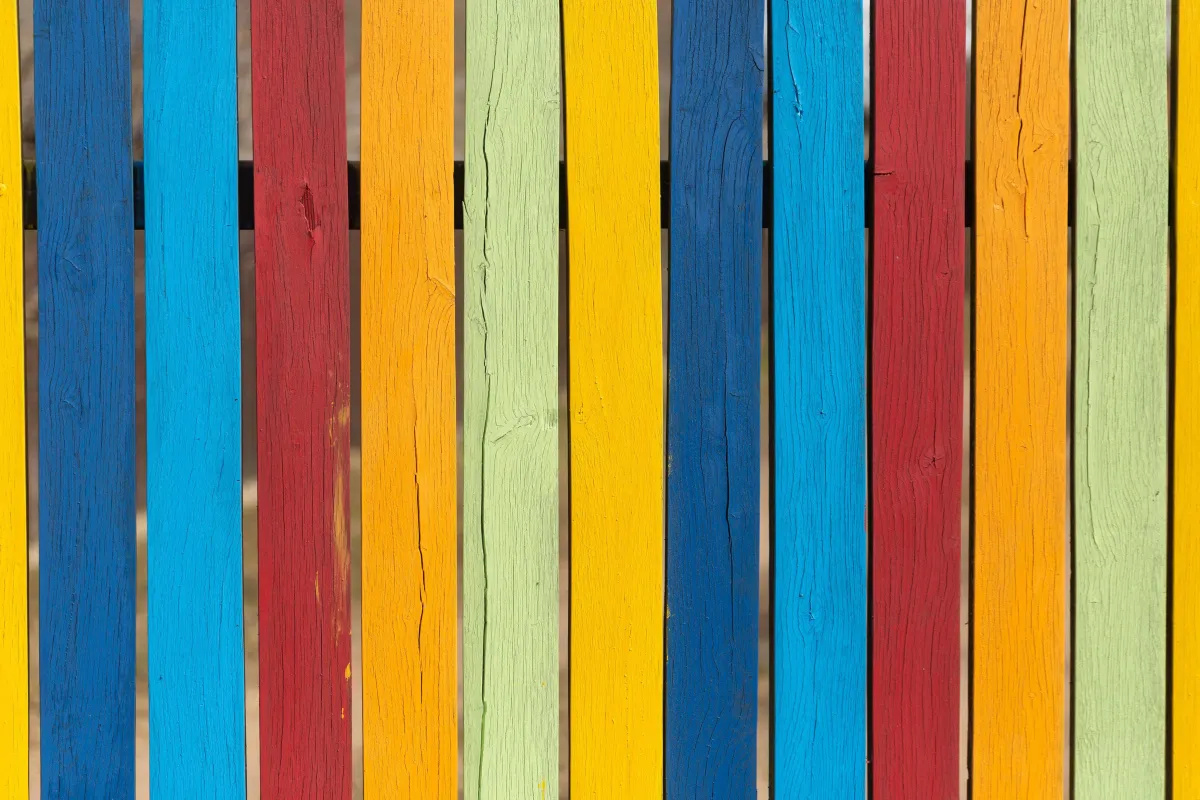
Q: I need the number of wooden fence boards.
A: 13